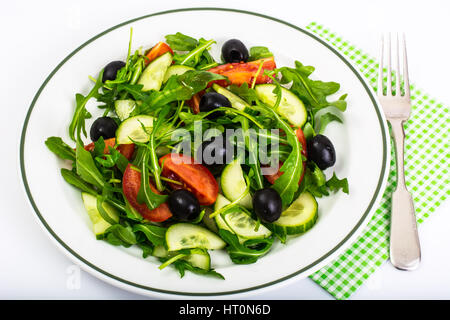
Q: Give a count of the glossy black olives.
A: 8